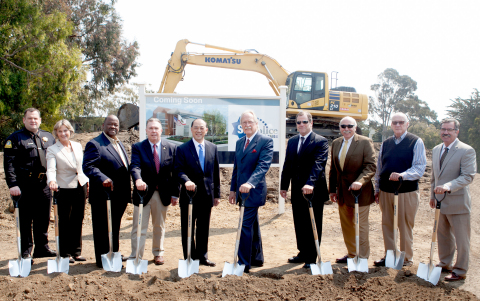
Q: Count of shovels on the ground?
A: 10